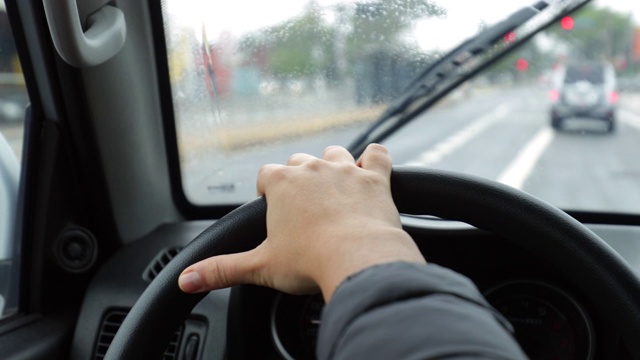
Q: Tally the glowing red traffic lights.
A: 3